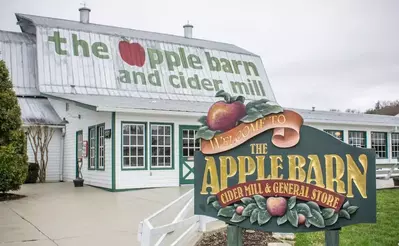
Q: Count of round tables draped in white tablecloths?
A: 0